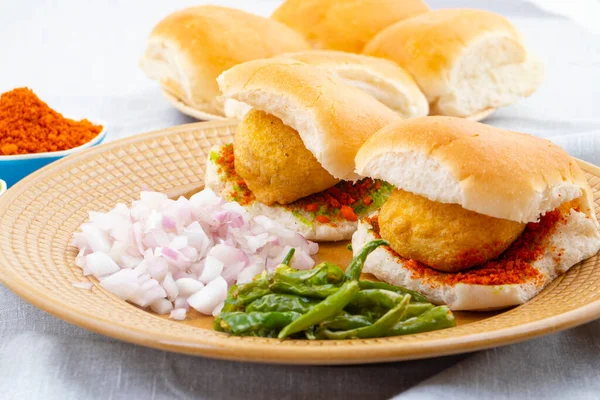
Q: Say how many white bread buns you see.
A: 6